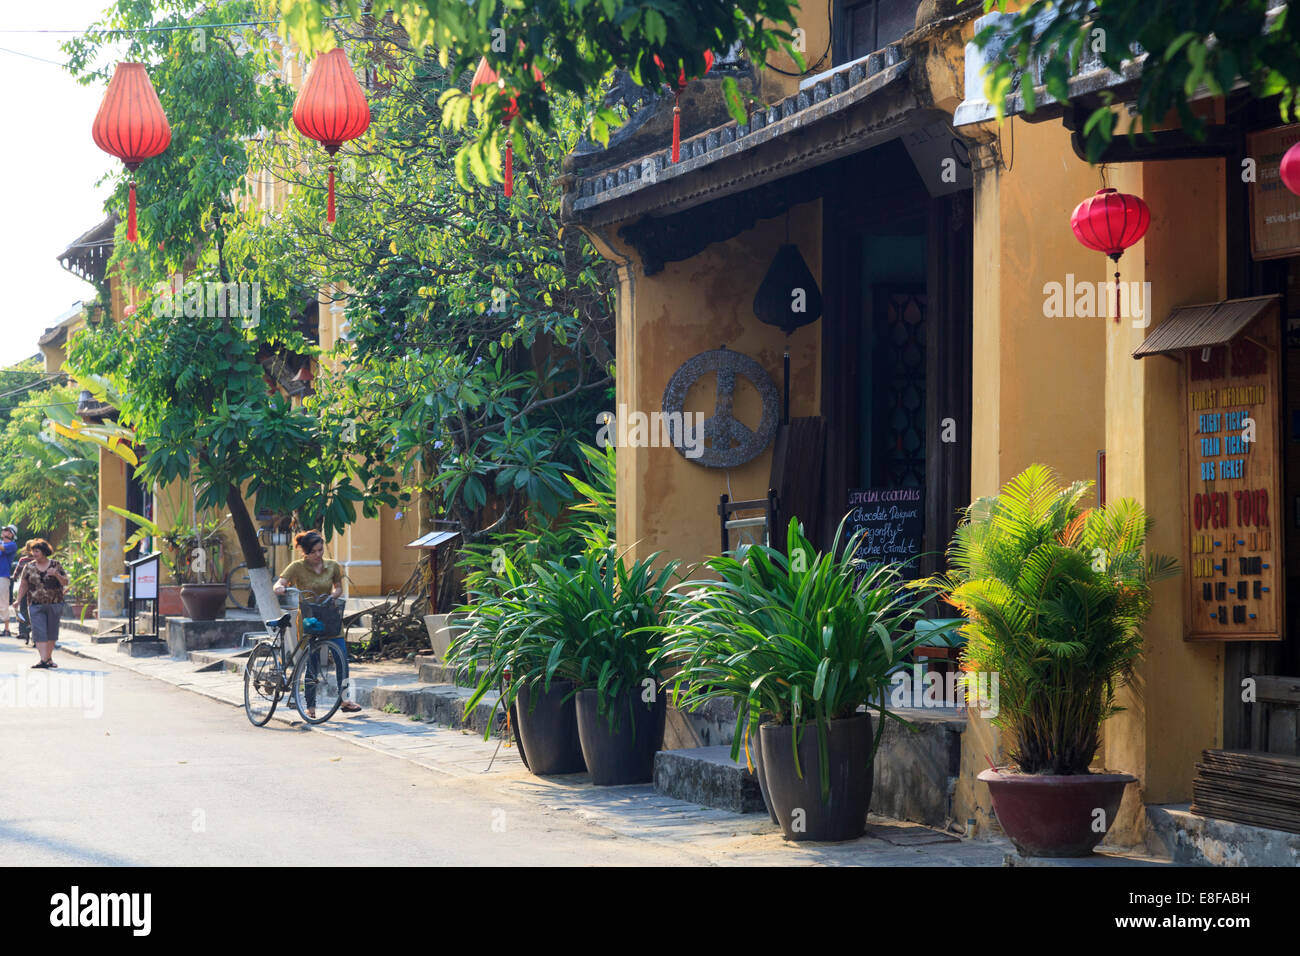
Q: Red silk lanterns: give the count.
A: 6